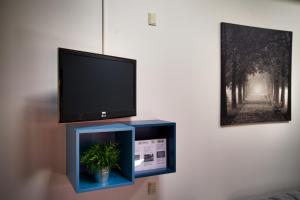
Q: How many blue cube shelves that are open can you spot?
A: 2